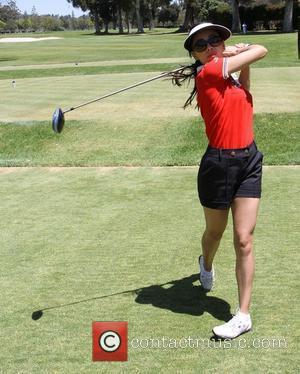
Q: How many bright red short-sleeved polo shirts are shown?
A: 1